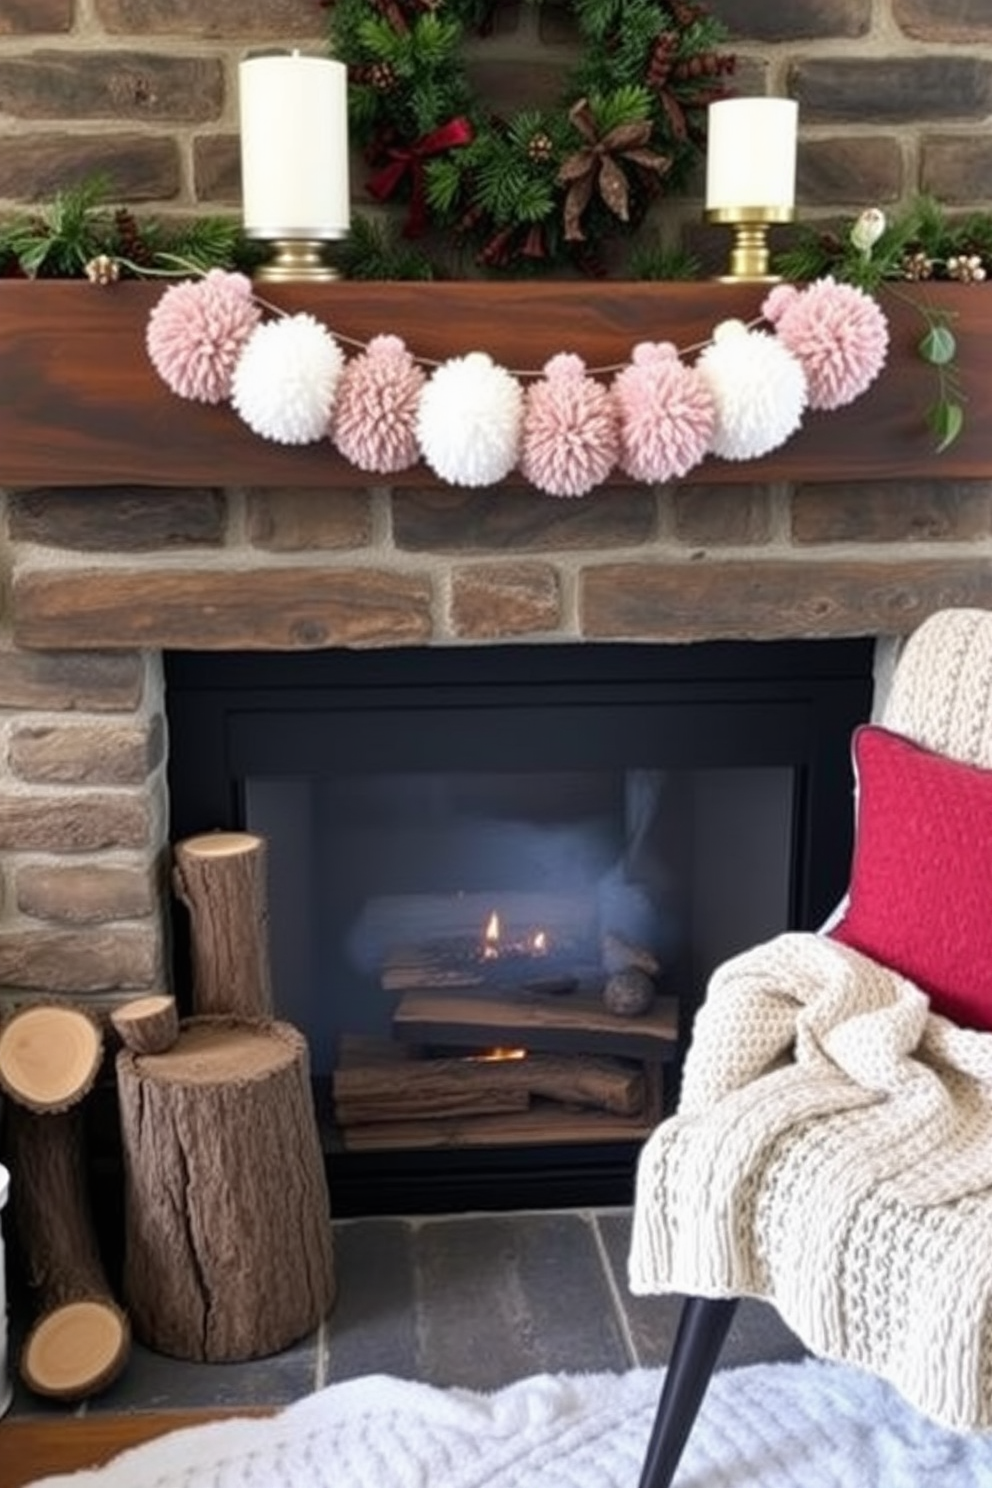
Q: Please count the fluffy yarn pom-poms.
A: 8